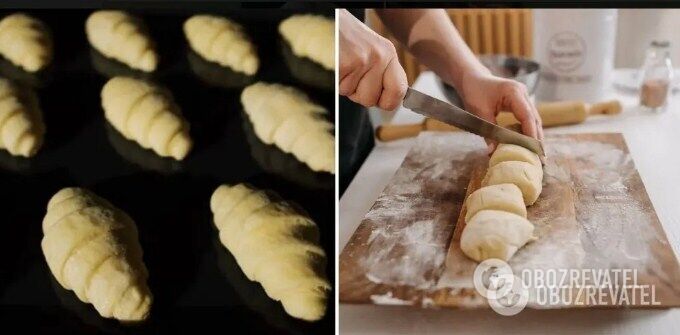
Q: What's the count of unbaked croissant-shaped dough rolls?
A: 9